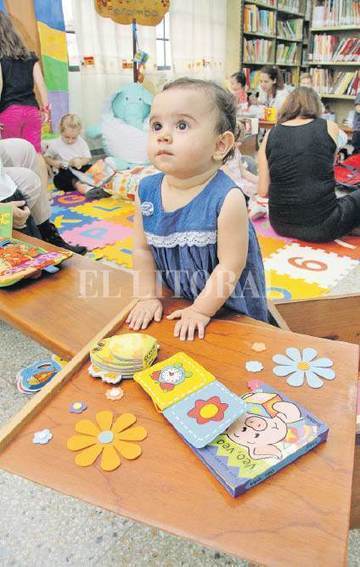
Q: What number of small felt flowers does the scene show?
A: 5